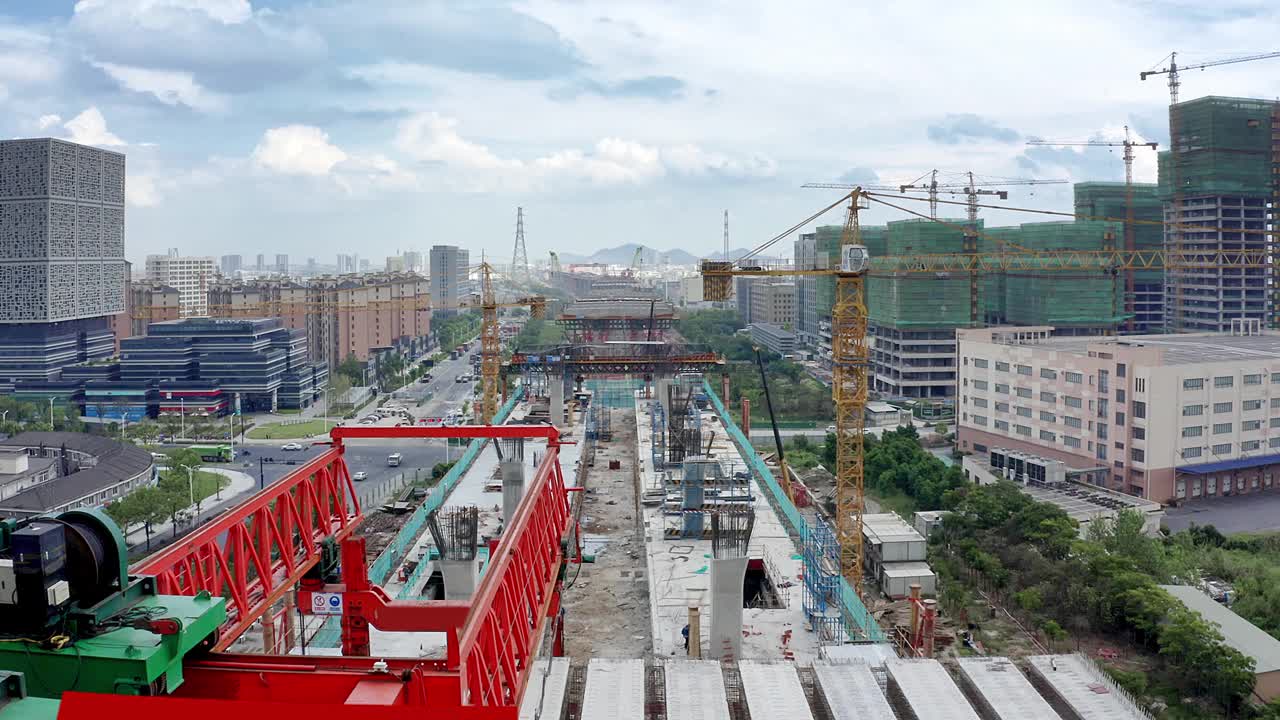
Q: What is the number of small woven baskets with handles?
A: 0